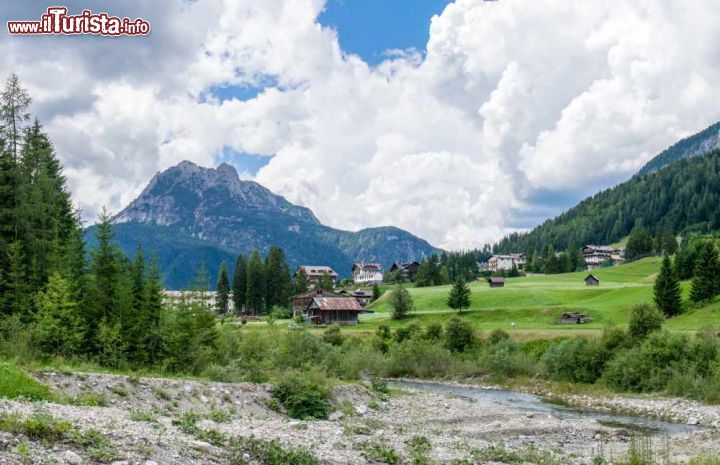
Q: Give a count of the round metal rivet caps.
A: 0